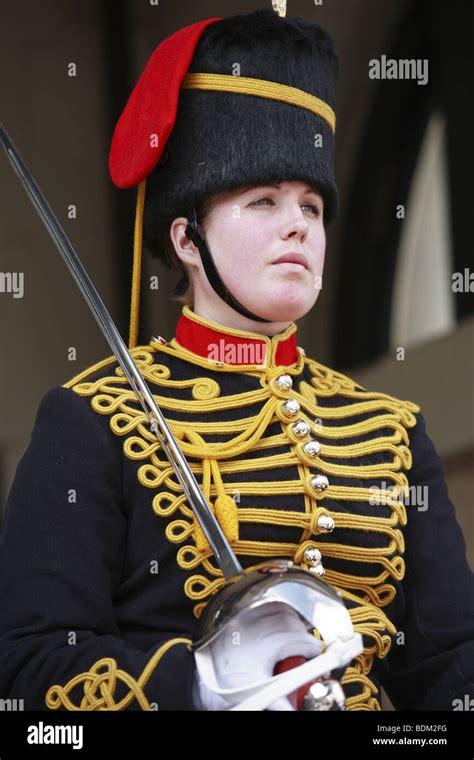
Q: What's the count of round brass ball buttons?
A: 8